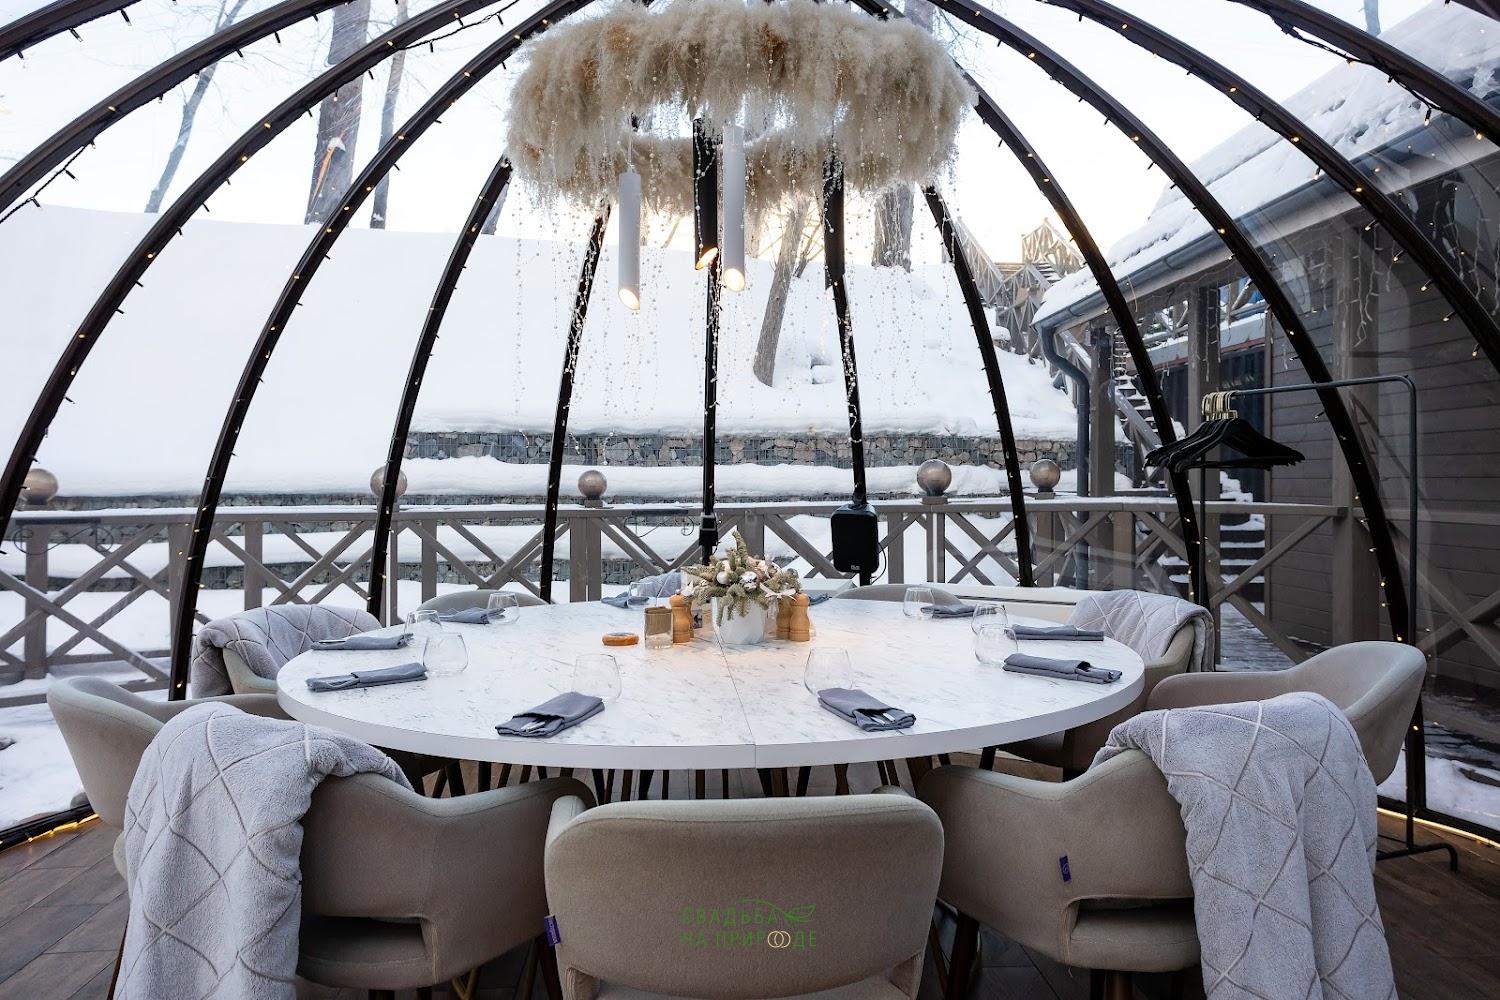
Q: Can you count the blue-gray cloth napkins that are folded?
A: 10